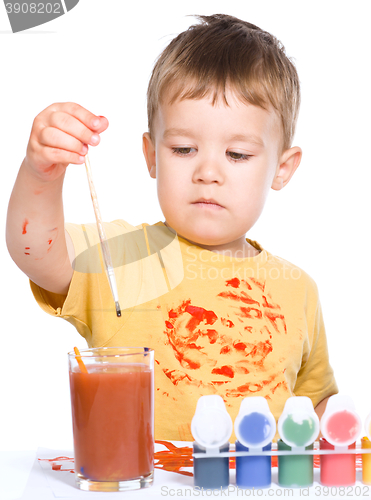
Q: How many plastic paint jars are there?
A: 5